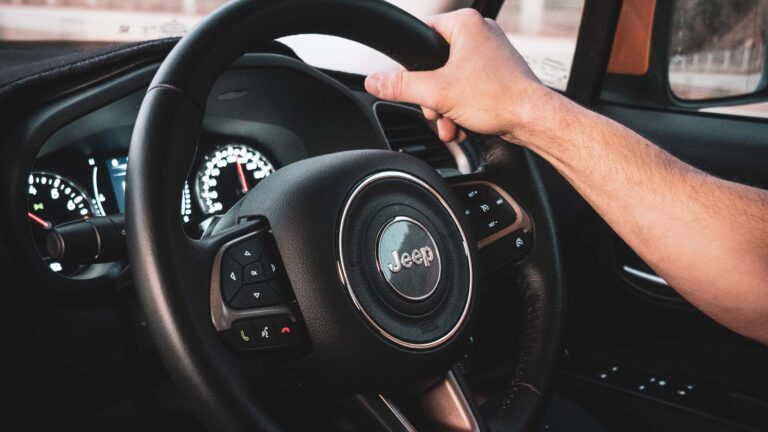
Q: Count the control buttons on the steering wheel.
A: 14